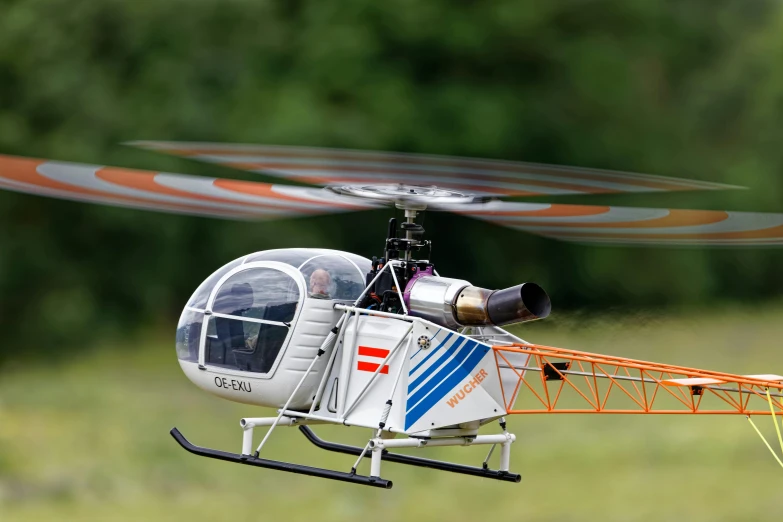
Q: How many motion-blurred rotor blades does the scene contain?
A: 3